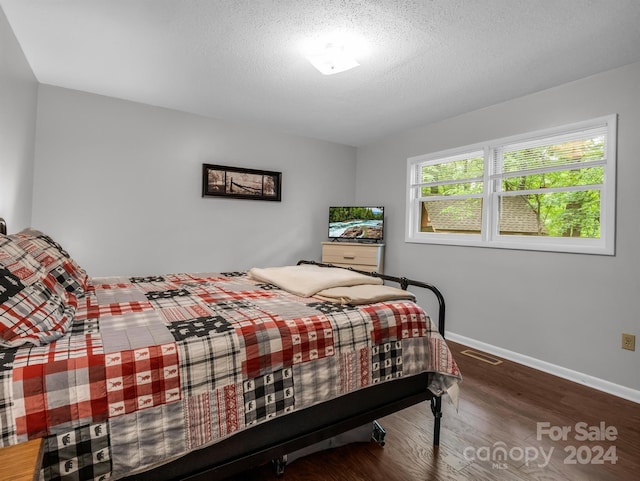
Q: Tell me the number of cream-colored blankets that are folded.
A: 2